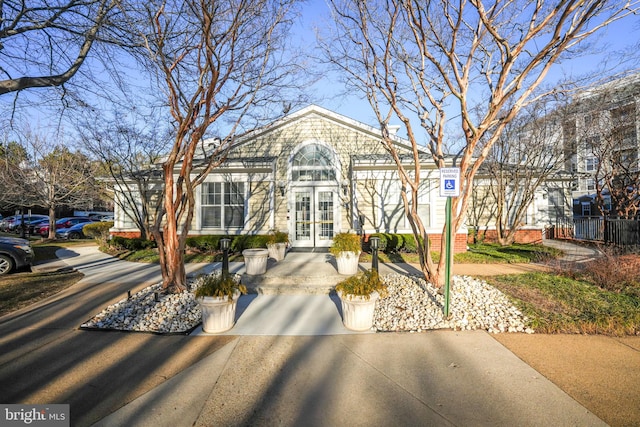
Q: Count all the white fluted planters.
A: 5